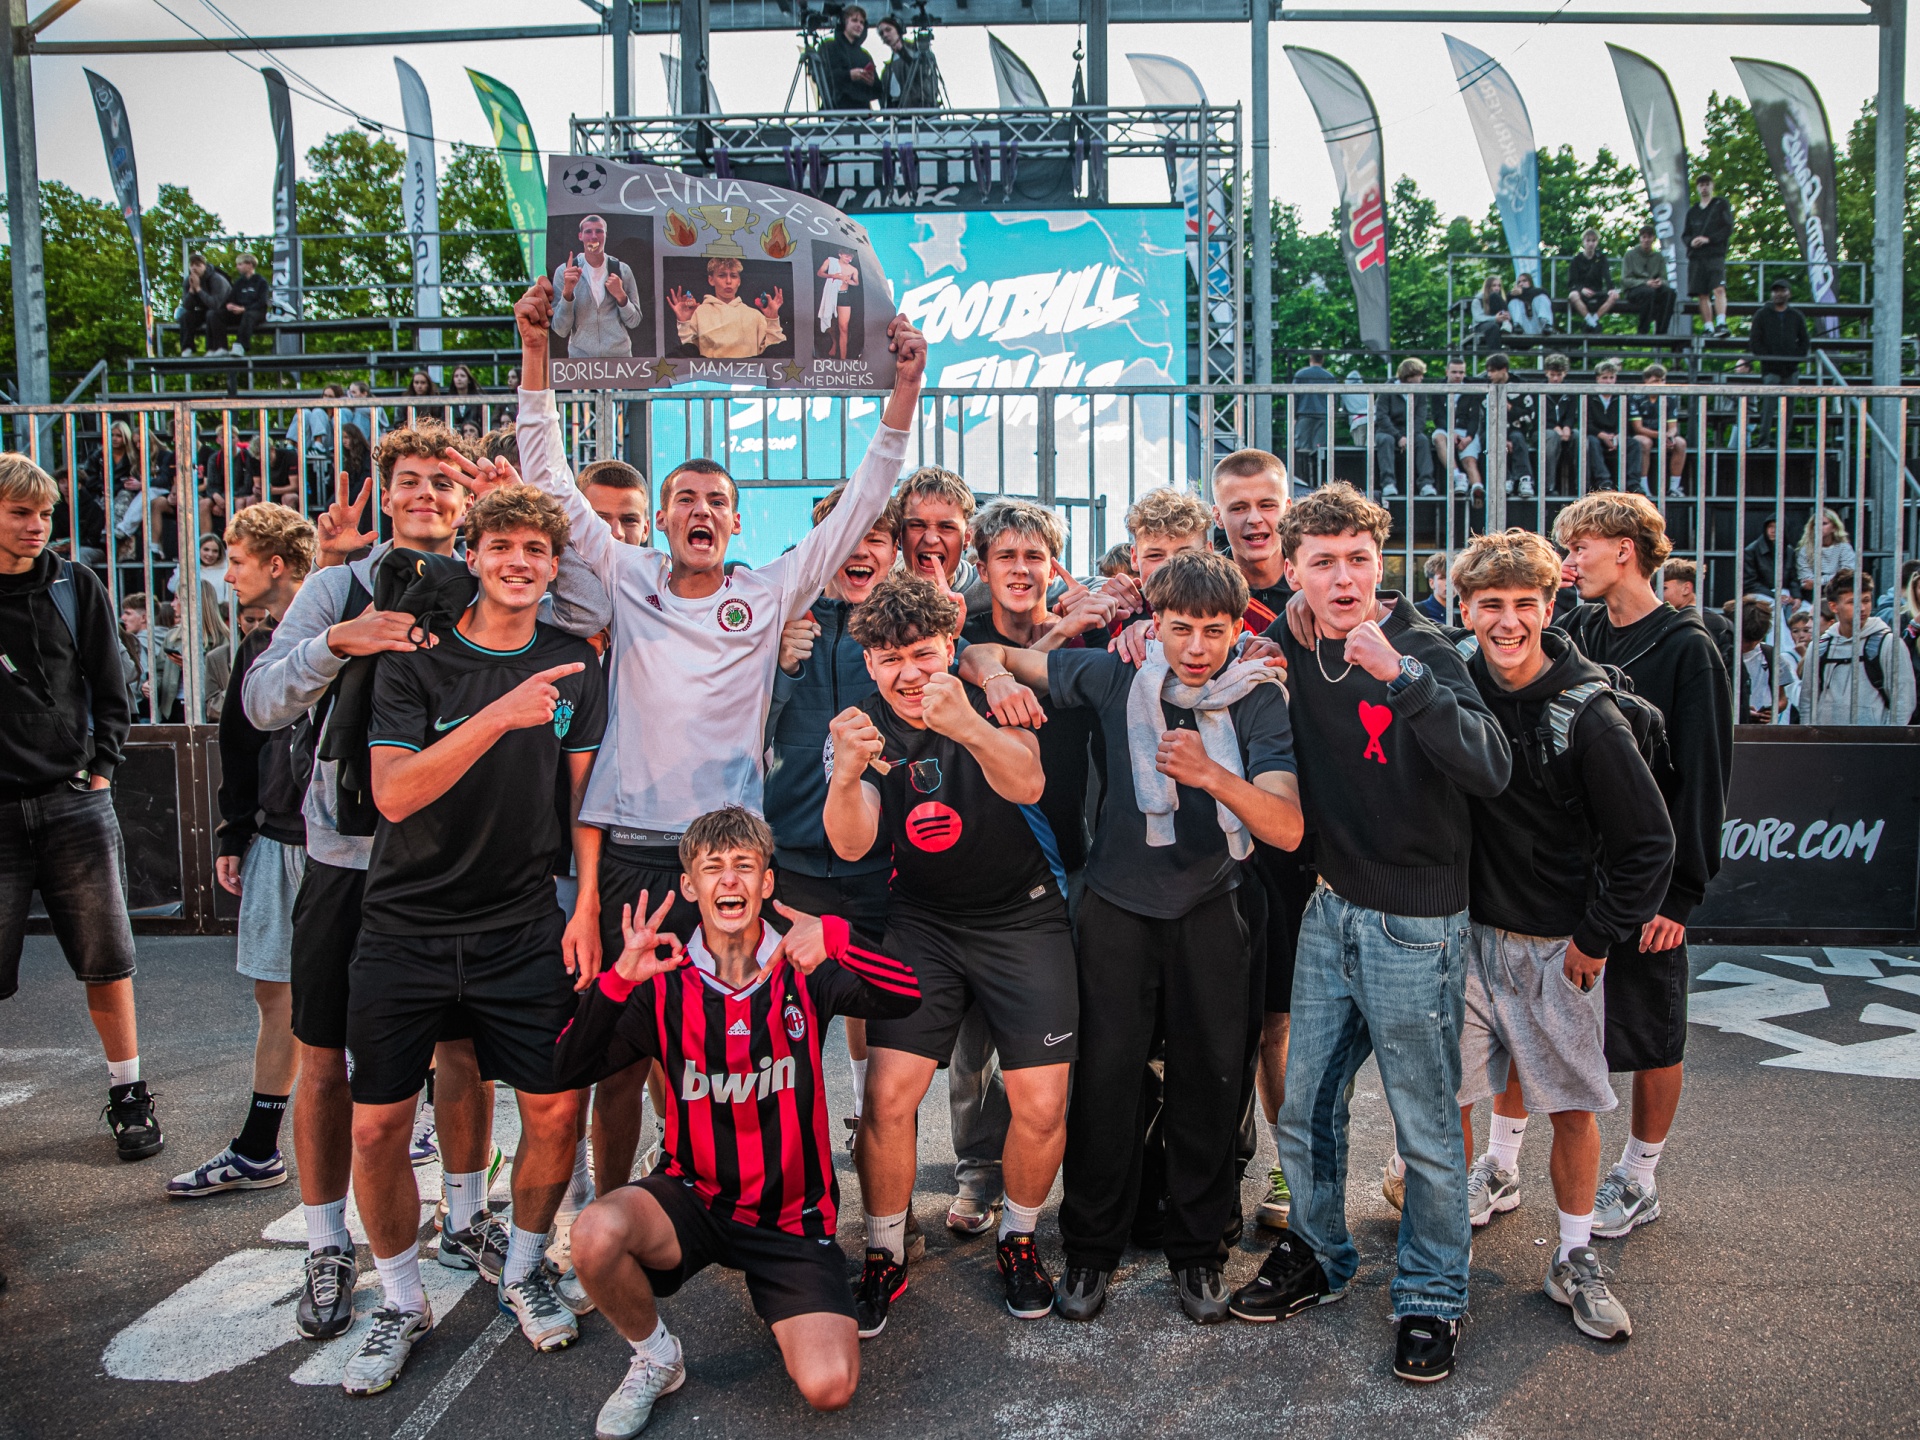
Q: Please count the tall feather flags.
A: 11